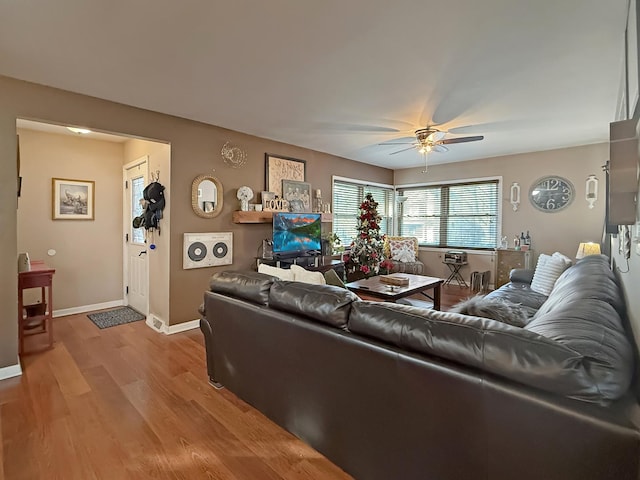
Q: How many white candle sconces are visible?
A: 2